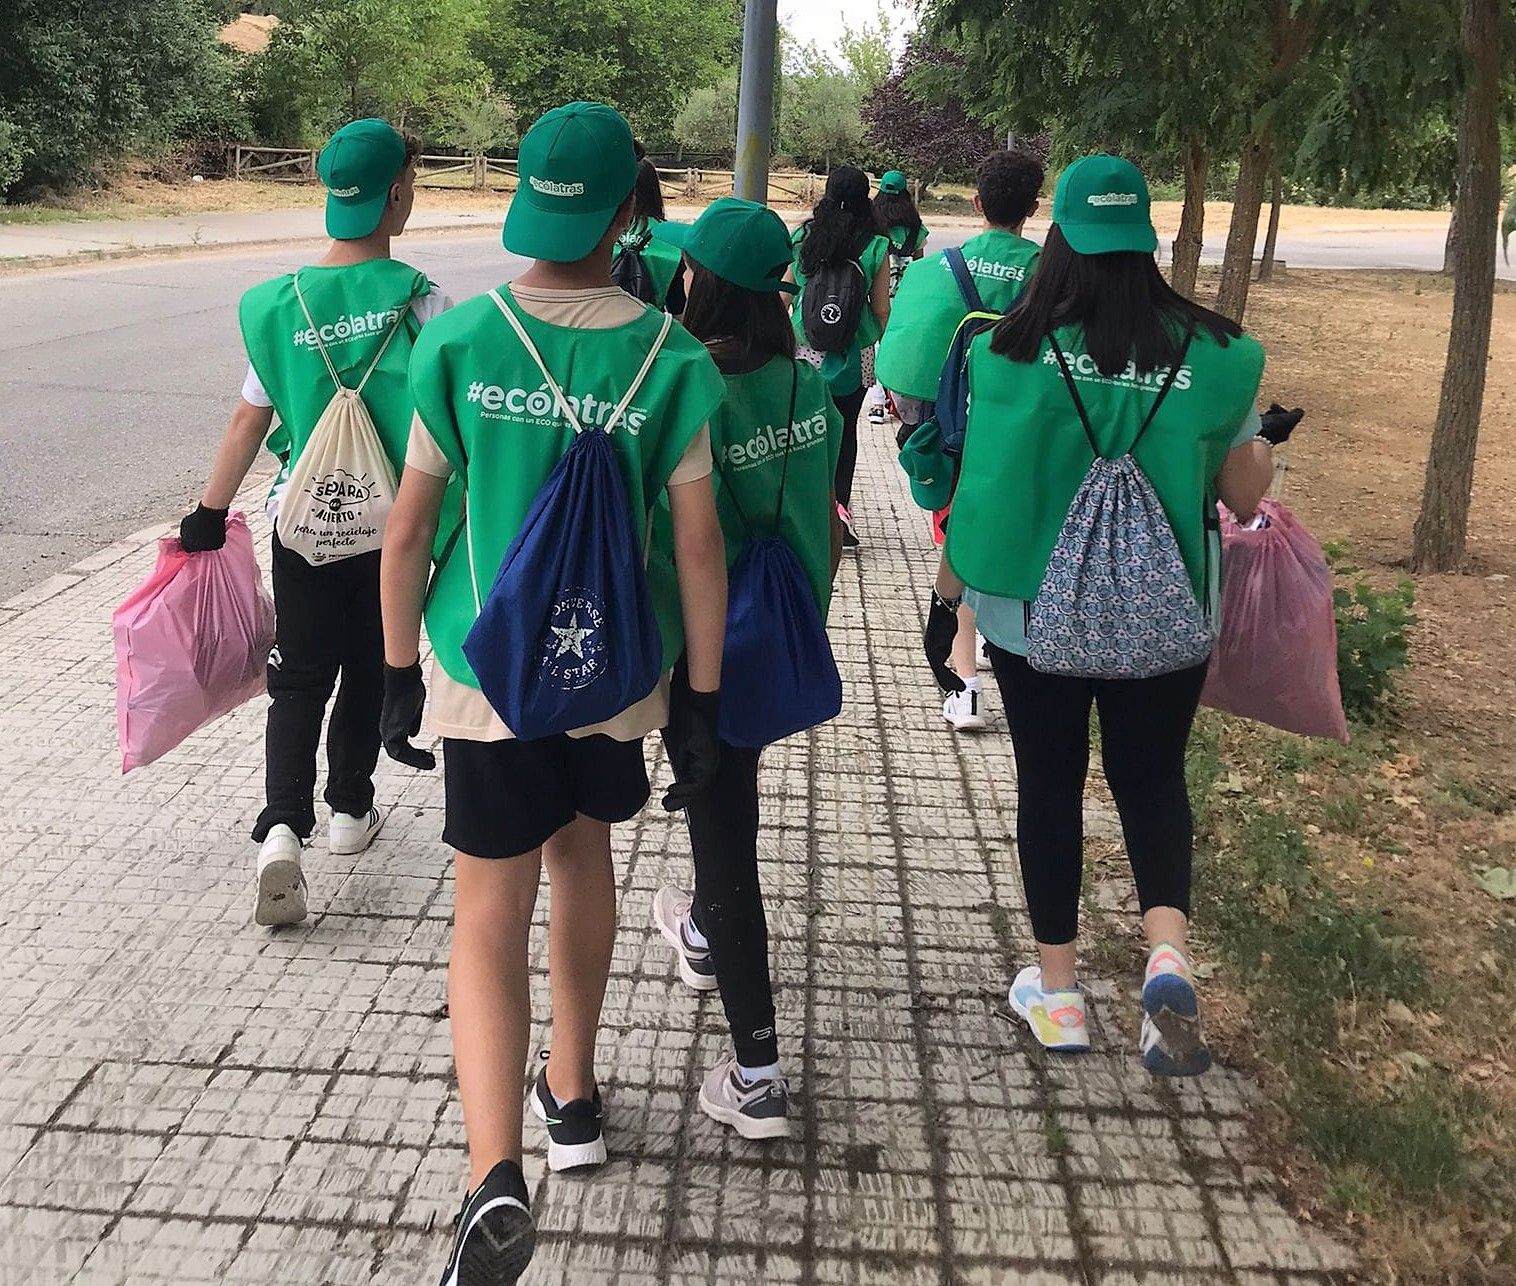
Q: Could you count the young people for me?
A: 8